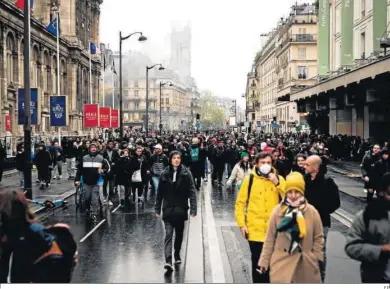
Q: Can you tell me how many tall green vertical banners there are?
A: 3